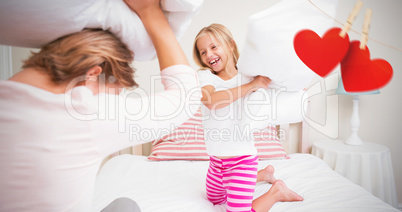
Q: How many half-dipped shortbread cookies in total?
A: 0